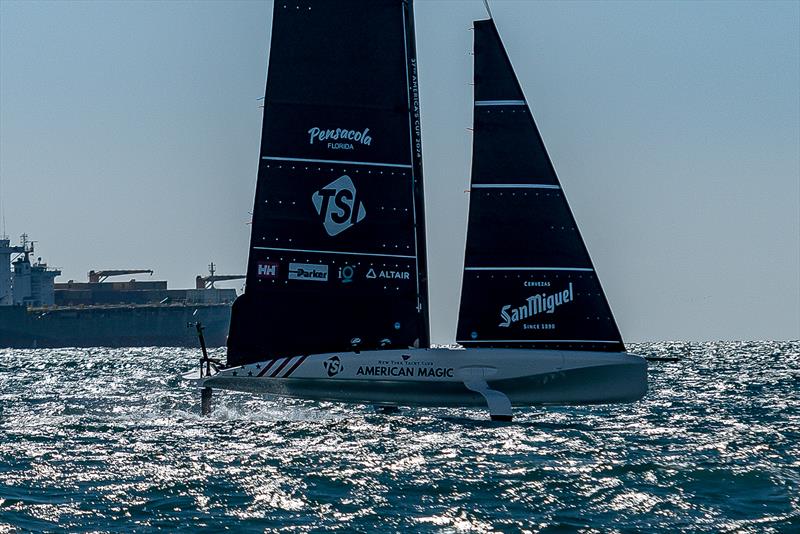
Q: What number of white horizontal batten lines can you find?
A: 6